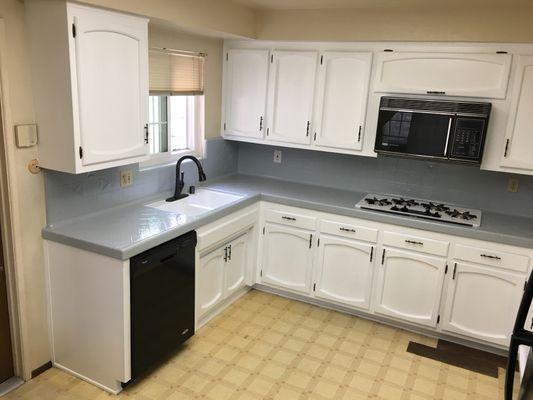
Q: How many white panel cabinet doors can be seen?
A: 12